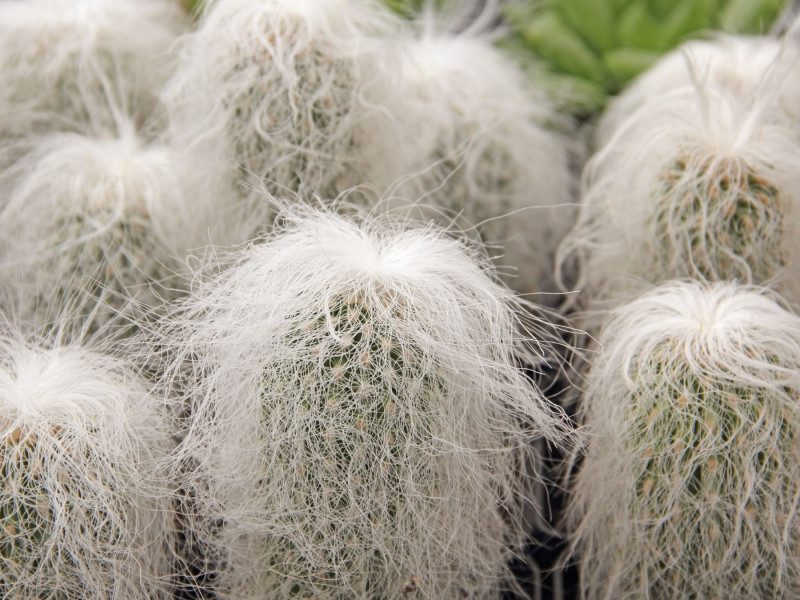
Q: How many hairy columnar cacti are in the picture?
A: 9